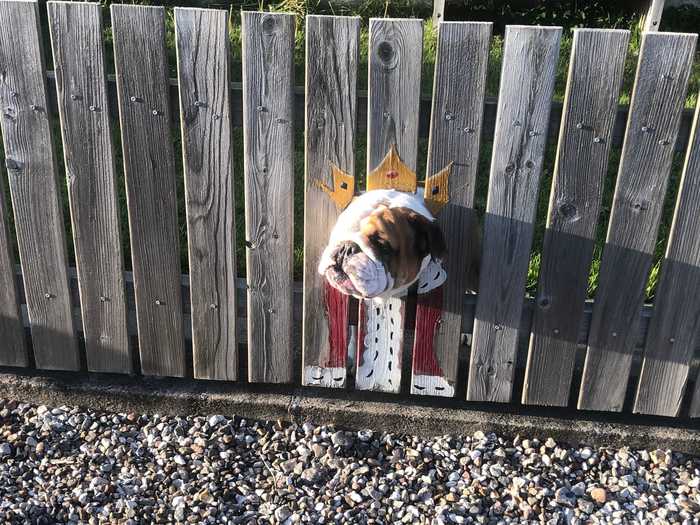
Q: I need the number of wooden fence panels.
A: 13